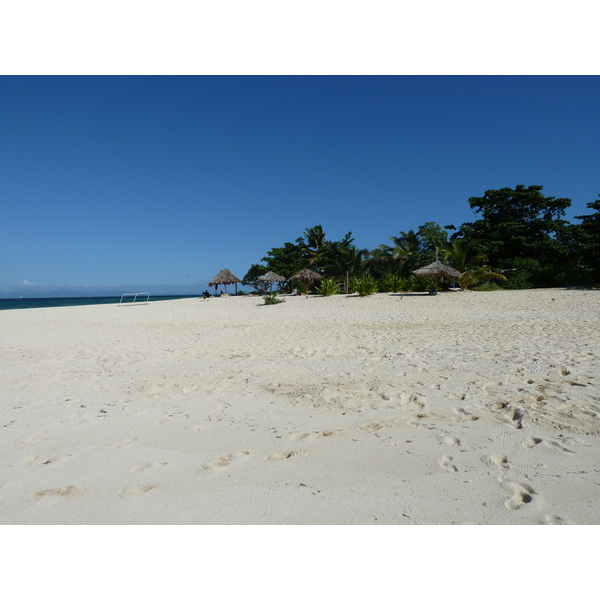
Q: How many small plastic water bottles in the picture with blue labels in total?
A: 0